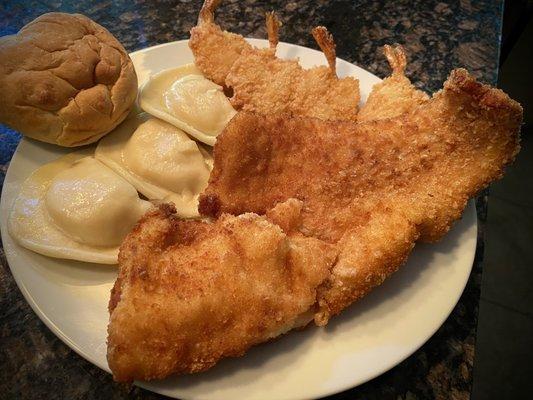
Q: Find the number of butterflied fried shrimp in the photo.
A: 4